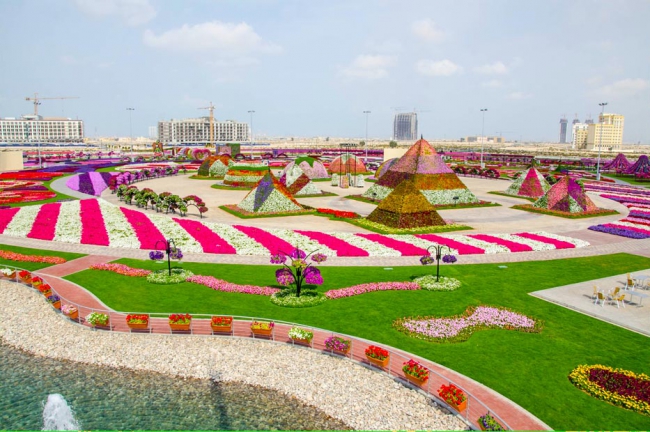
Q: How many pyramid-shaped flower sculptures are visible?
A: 6